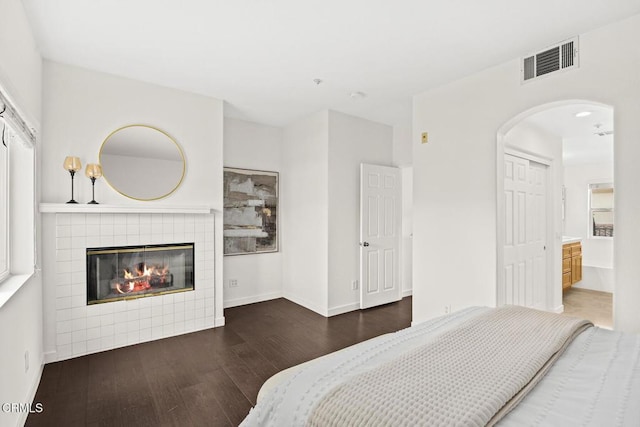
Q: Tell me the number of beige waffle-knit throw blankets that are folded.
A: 1